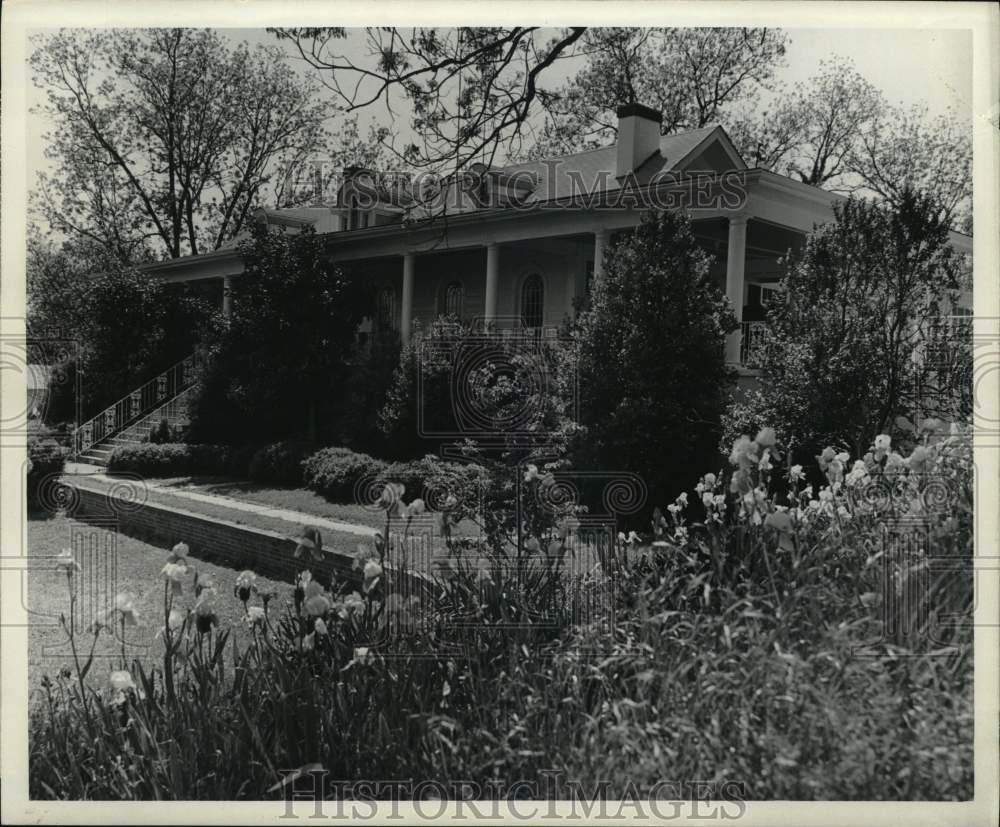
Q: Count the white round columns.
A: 5